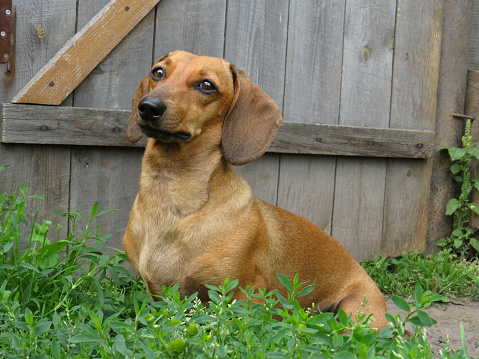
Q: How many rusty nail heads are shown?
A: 7